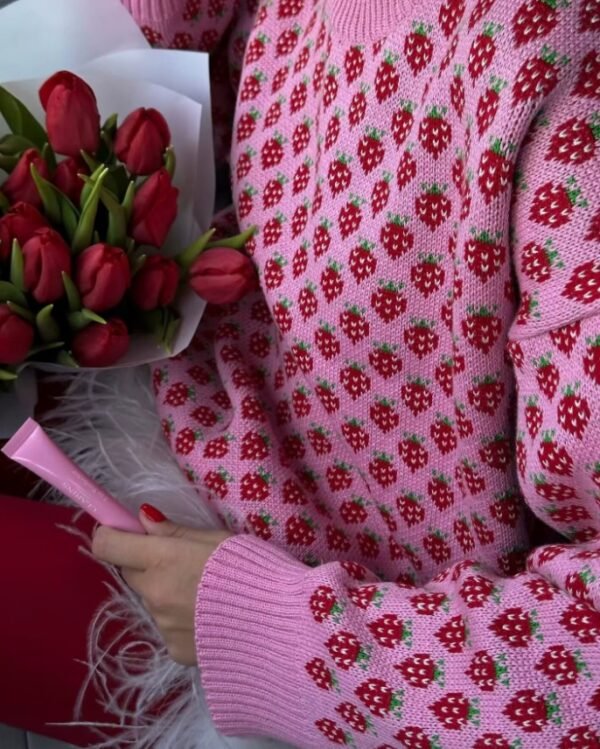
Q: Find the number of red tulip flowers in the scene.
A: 12